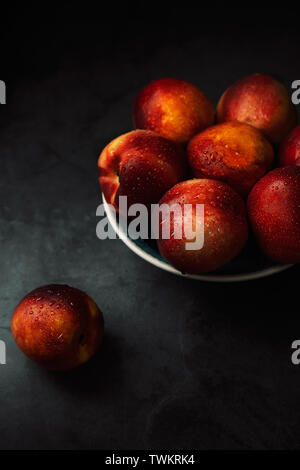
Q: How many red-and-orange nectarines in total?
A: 8